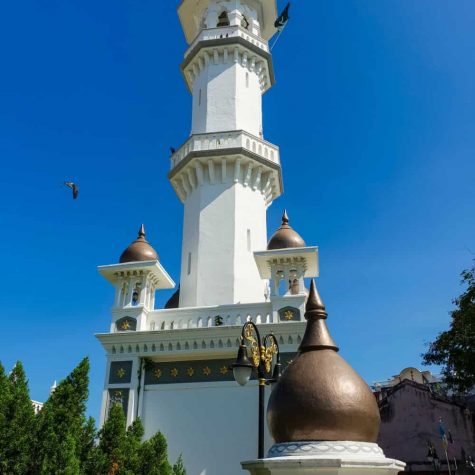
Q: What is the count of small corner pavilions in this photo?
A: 2